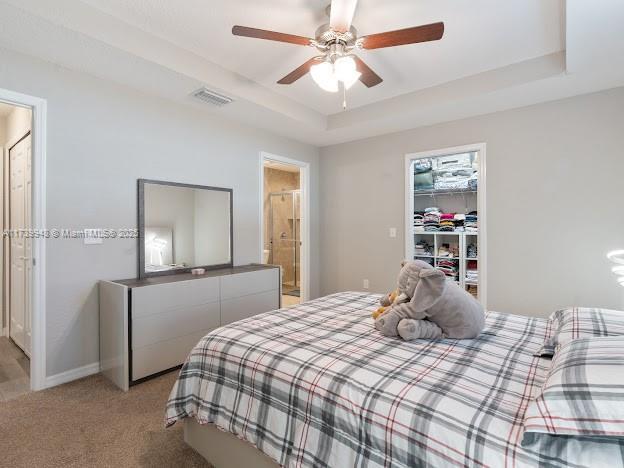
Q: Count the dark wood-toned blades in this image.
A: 4